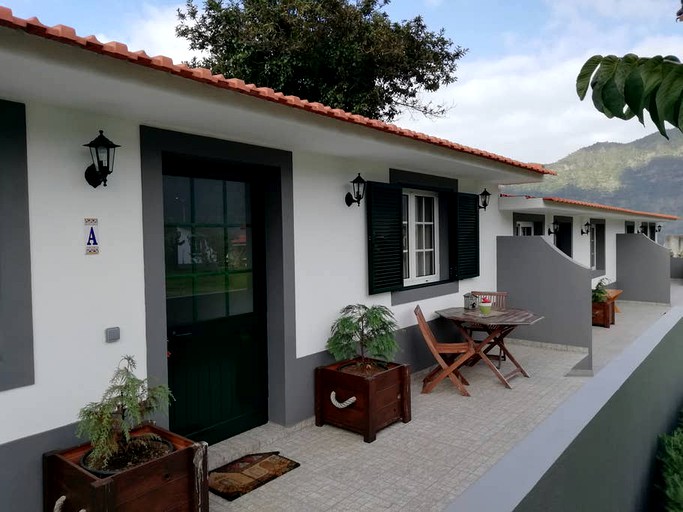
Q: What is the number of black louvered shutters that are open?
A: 2